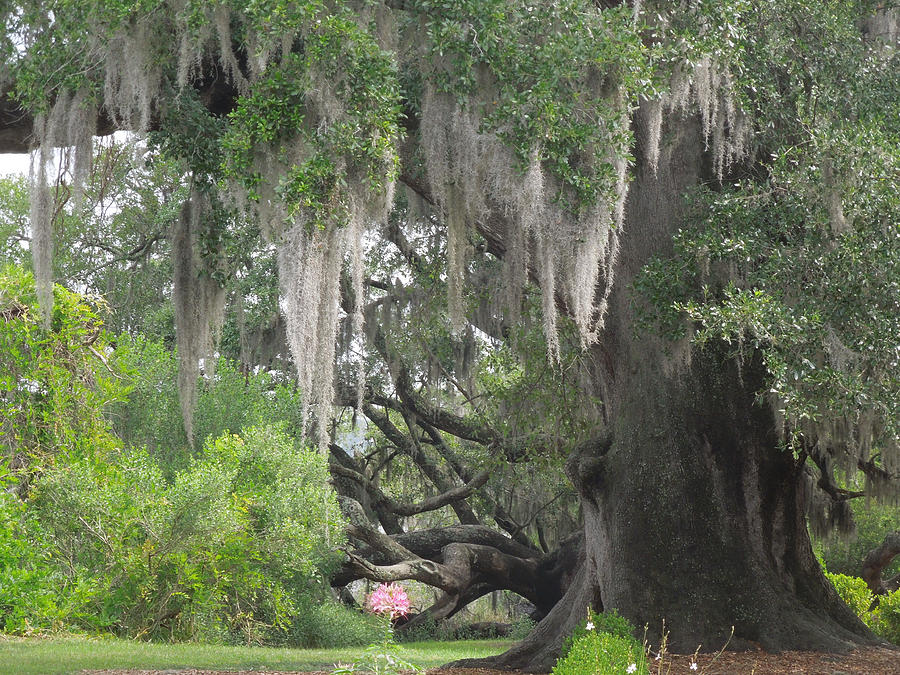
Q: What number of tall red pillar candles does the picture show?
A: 0